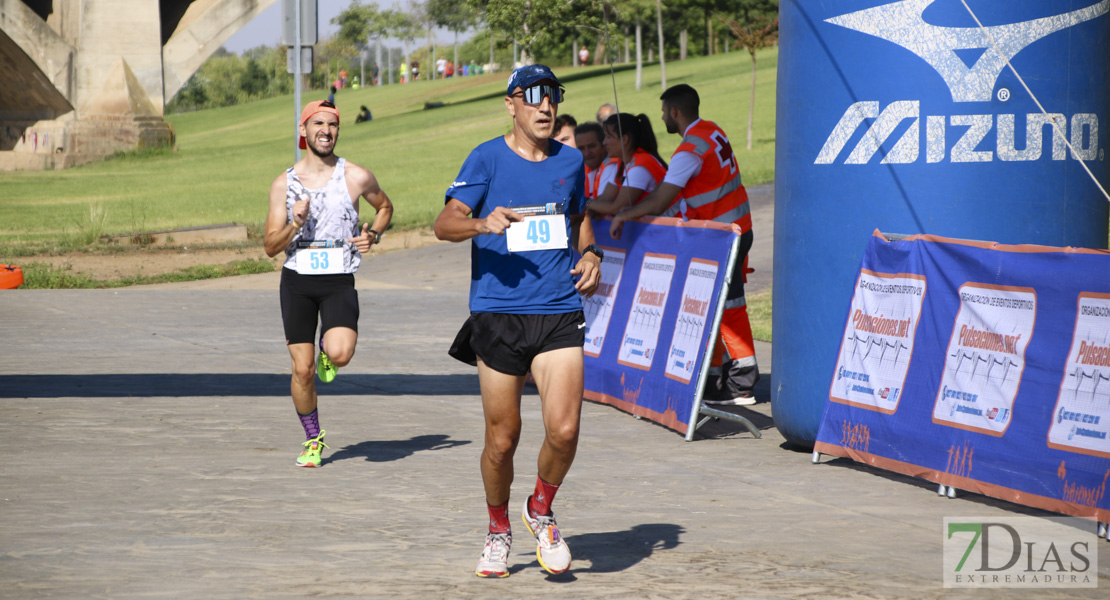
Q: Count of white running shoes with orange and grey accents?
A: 2